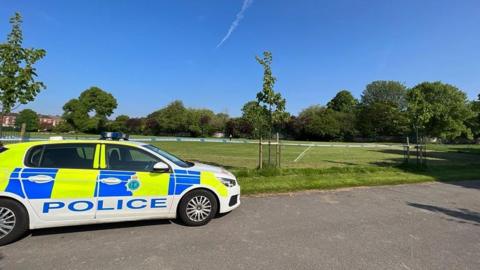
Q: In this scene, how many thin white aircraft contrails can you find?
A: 1